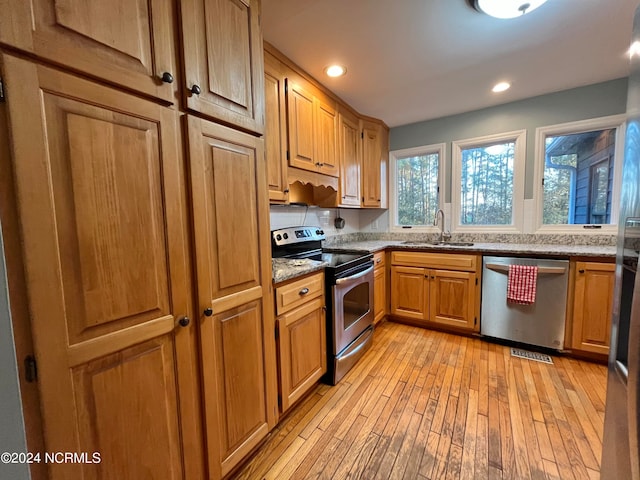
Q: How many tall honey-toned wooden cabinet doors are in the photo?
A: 2